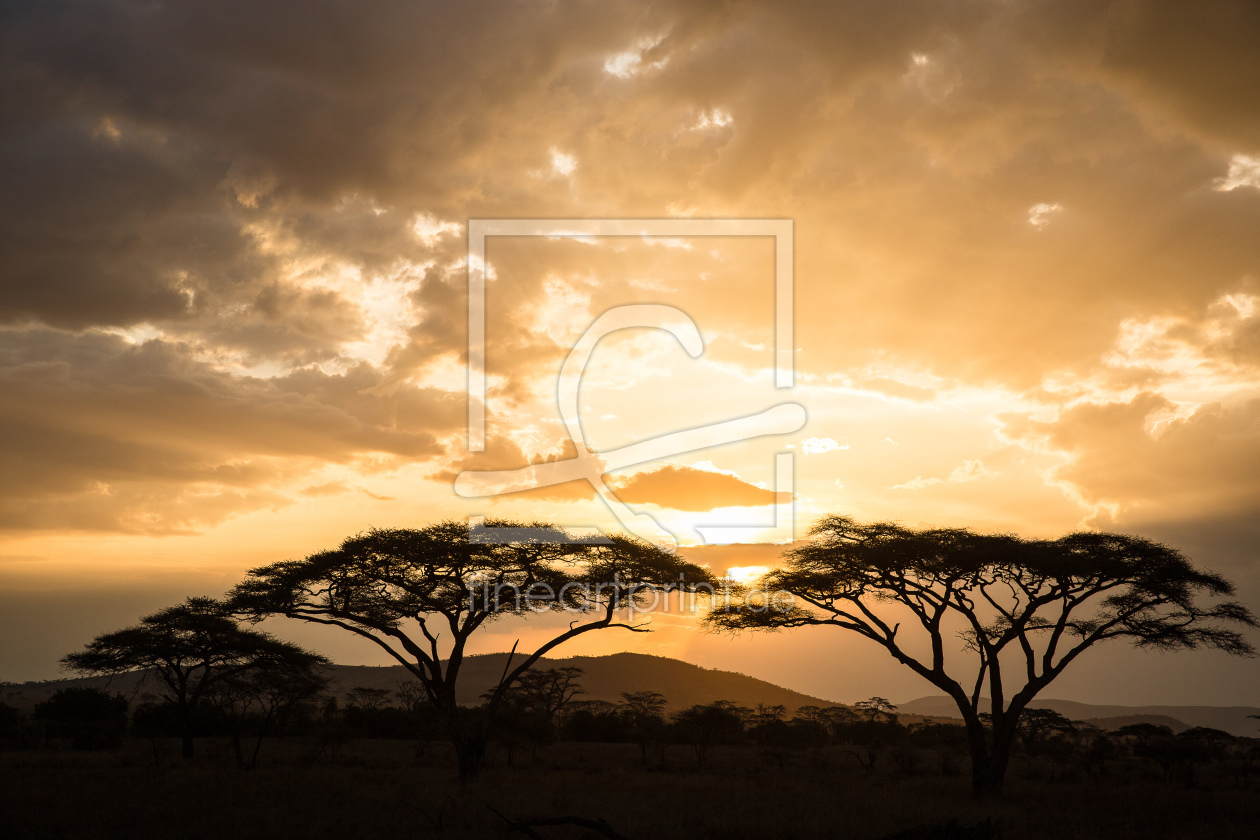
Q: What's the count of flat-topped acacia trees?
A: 3